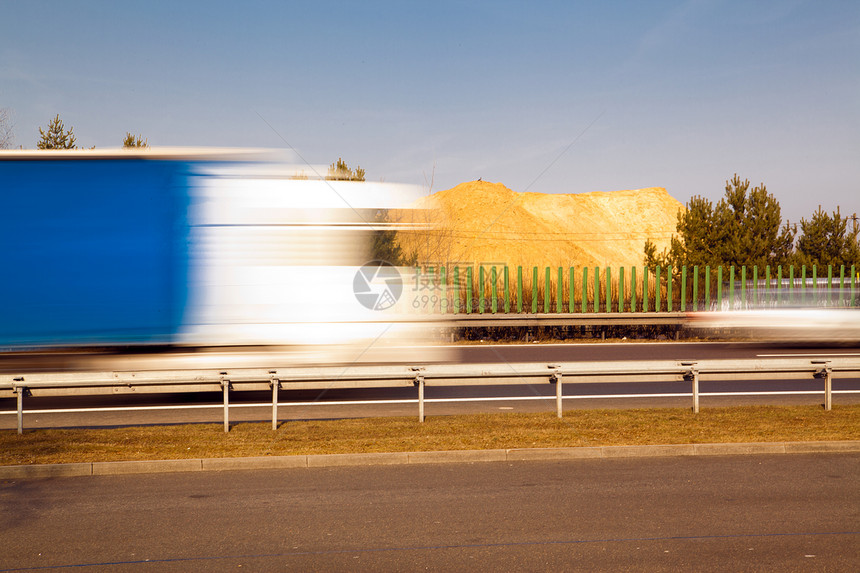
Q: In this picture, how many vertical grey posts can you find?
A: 7